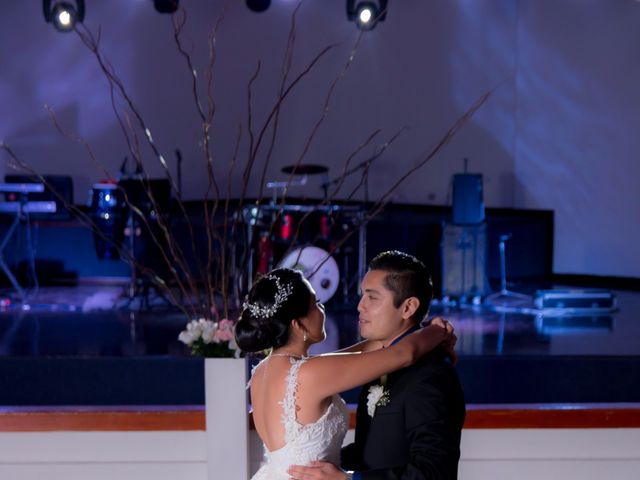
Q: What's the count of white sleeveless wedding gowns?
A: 1